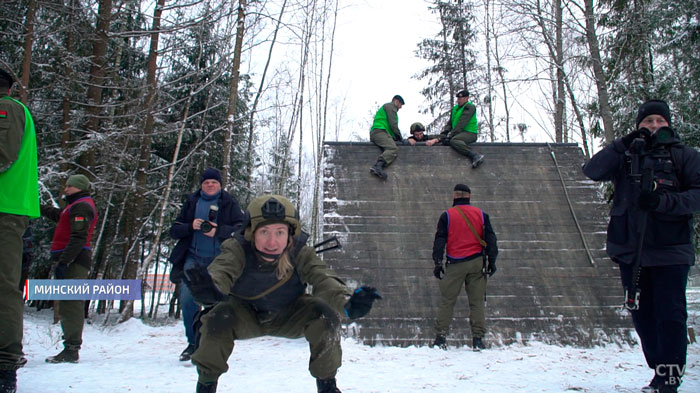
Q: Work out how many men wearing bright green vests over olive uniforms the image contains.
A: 3